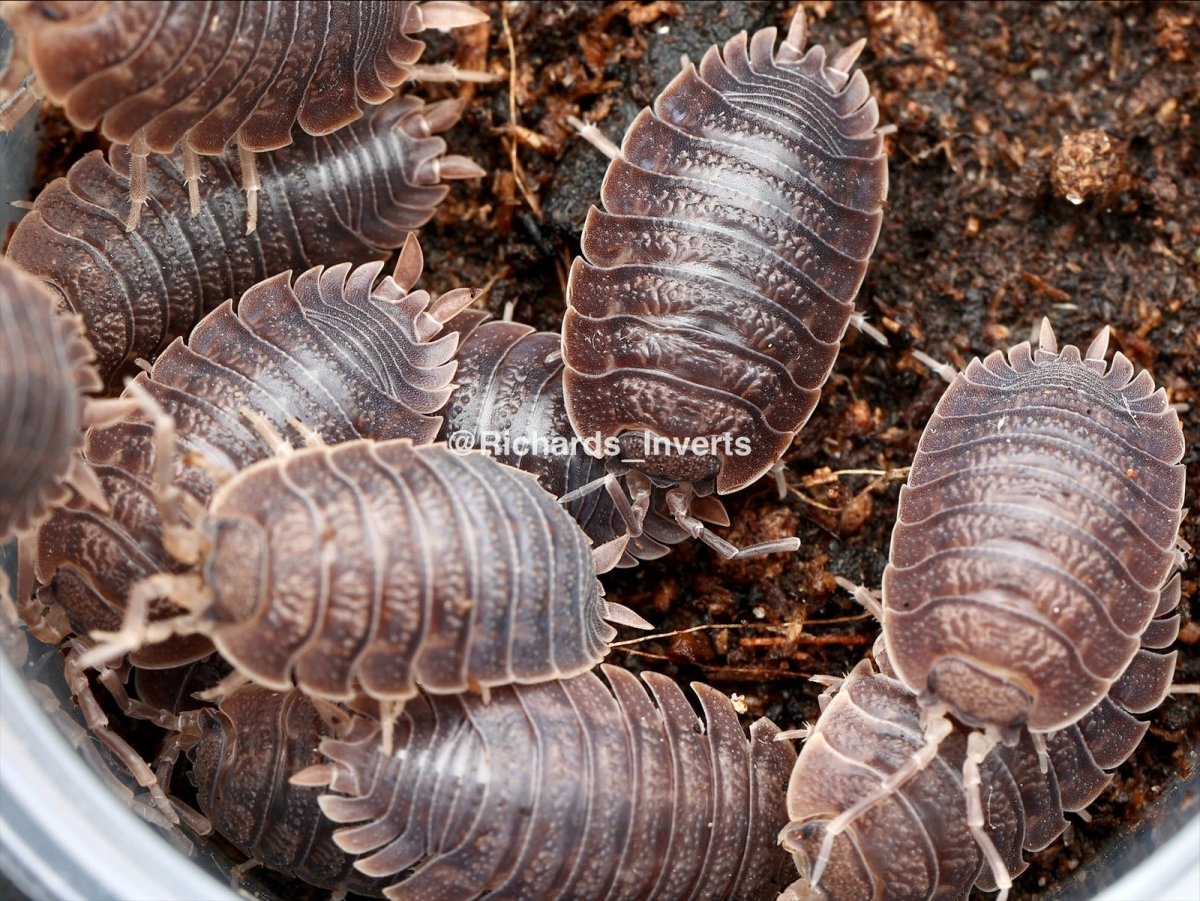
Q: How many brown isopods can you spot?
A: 11